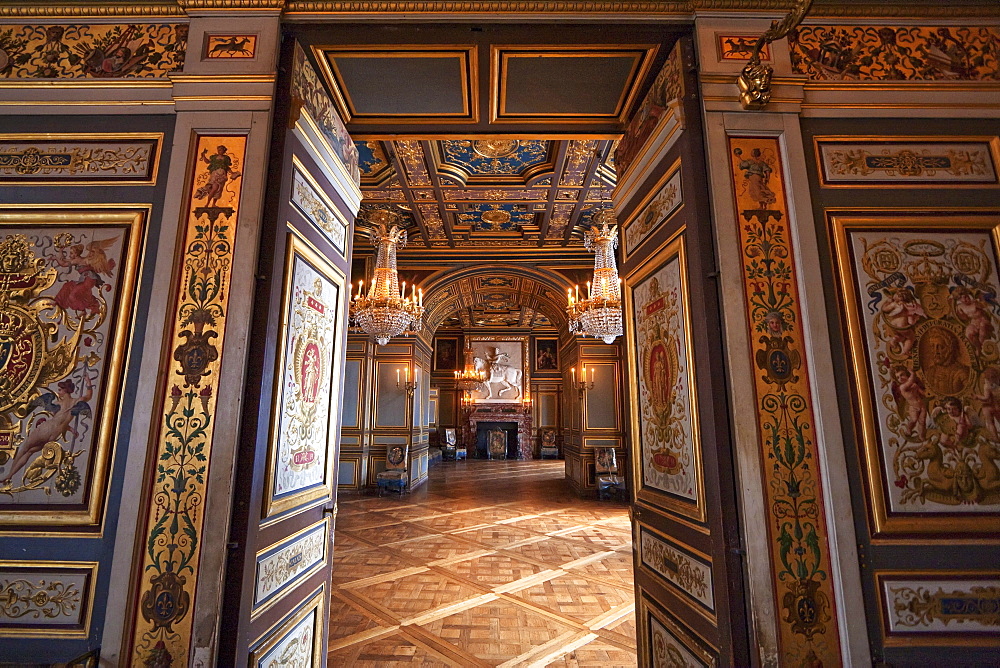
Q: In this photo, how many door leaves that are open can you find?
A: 2